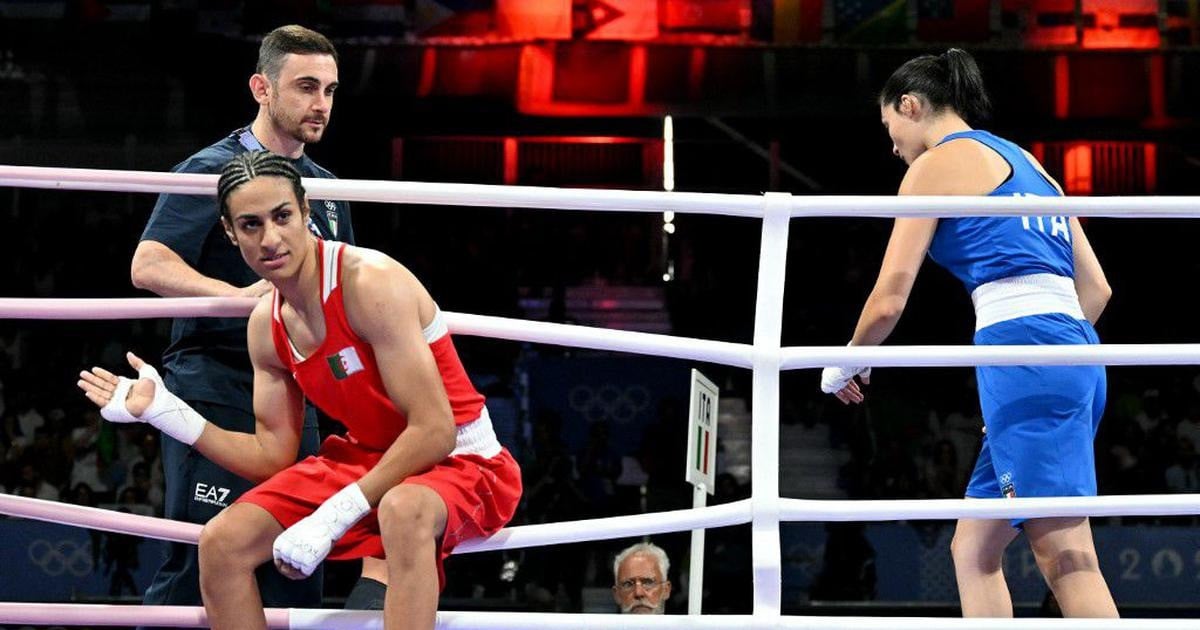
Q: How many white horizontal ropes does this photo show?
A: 4